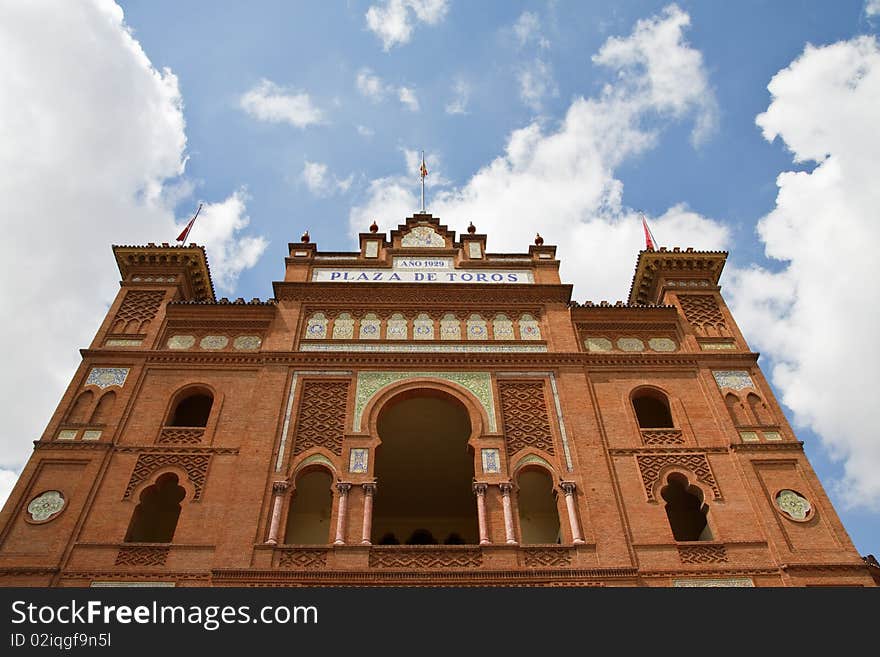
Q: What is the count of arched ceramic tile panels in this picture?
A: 9